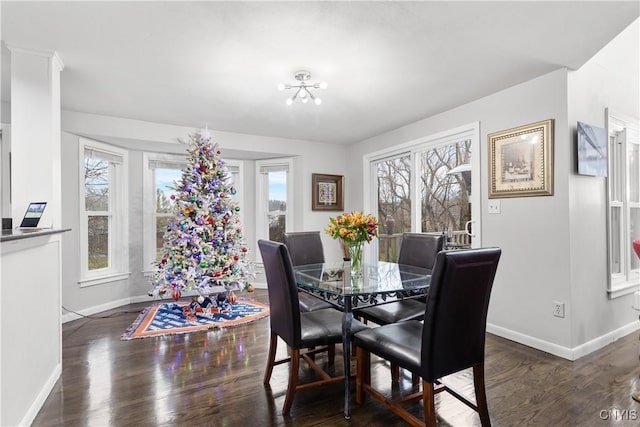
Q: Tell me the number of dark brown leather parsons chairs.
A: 4